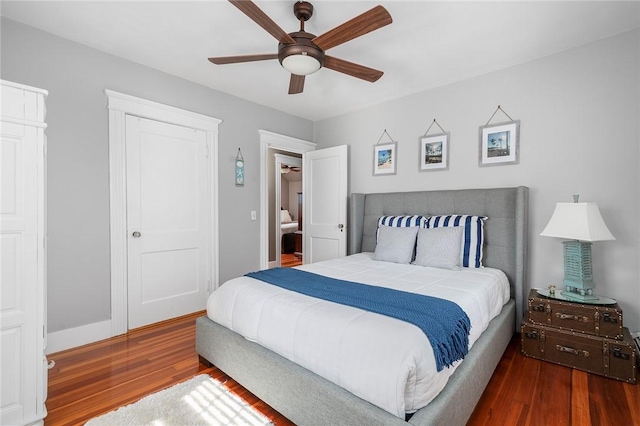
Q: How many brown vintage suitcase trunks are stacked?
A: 2